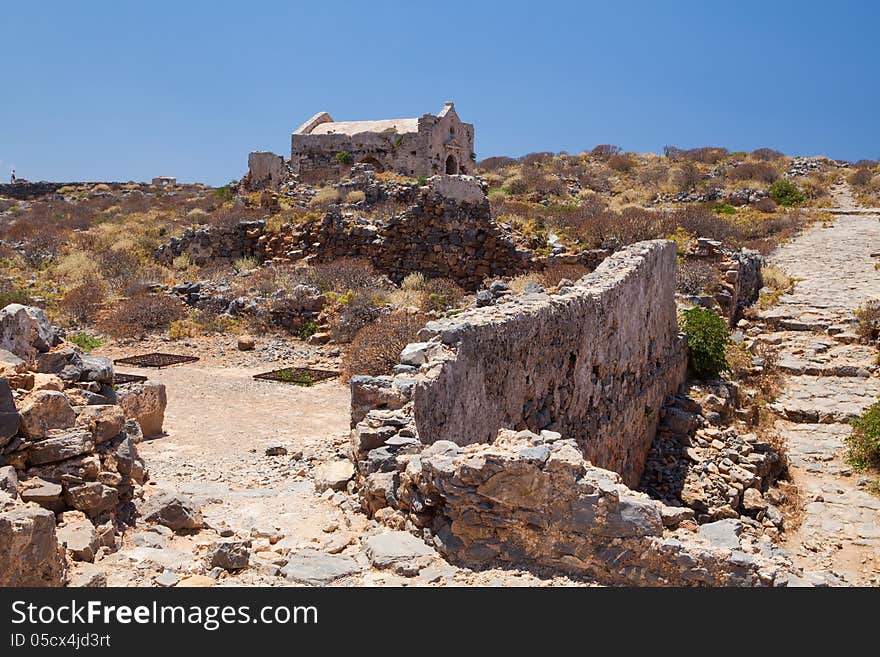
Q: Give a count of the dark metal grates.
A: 3